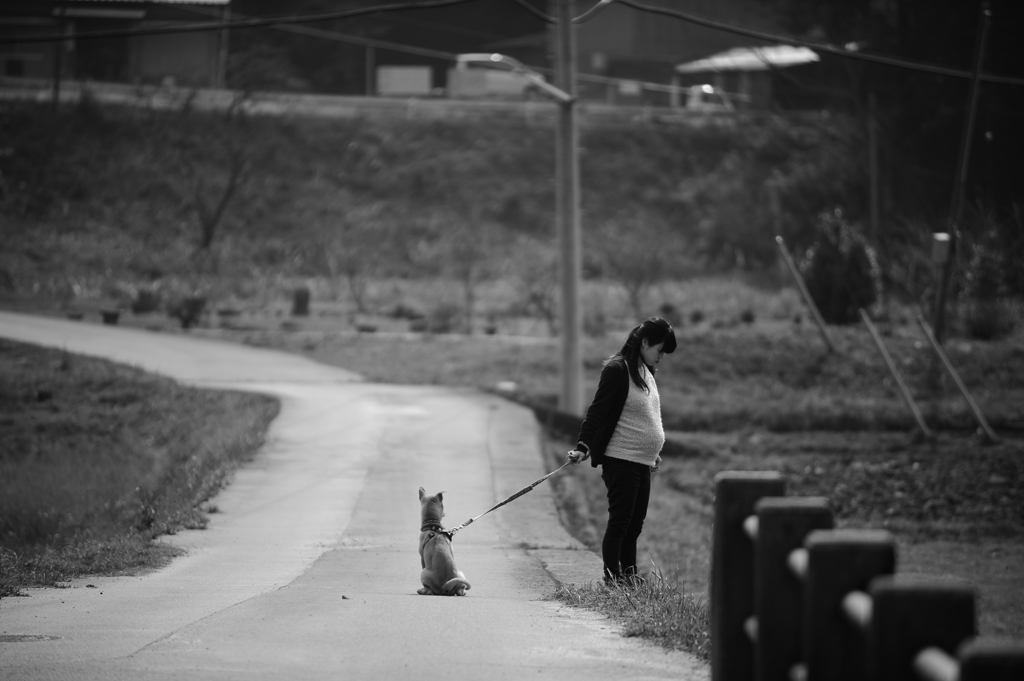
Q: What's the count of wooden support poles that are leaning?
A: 3